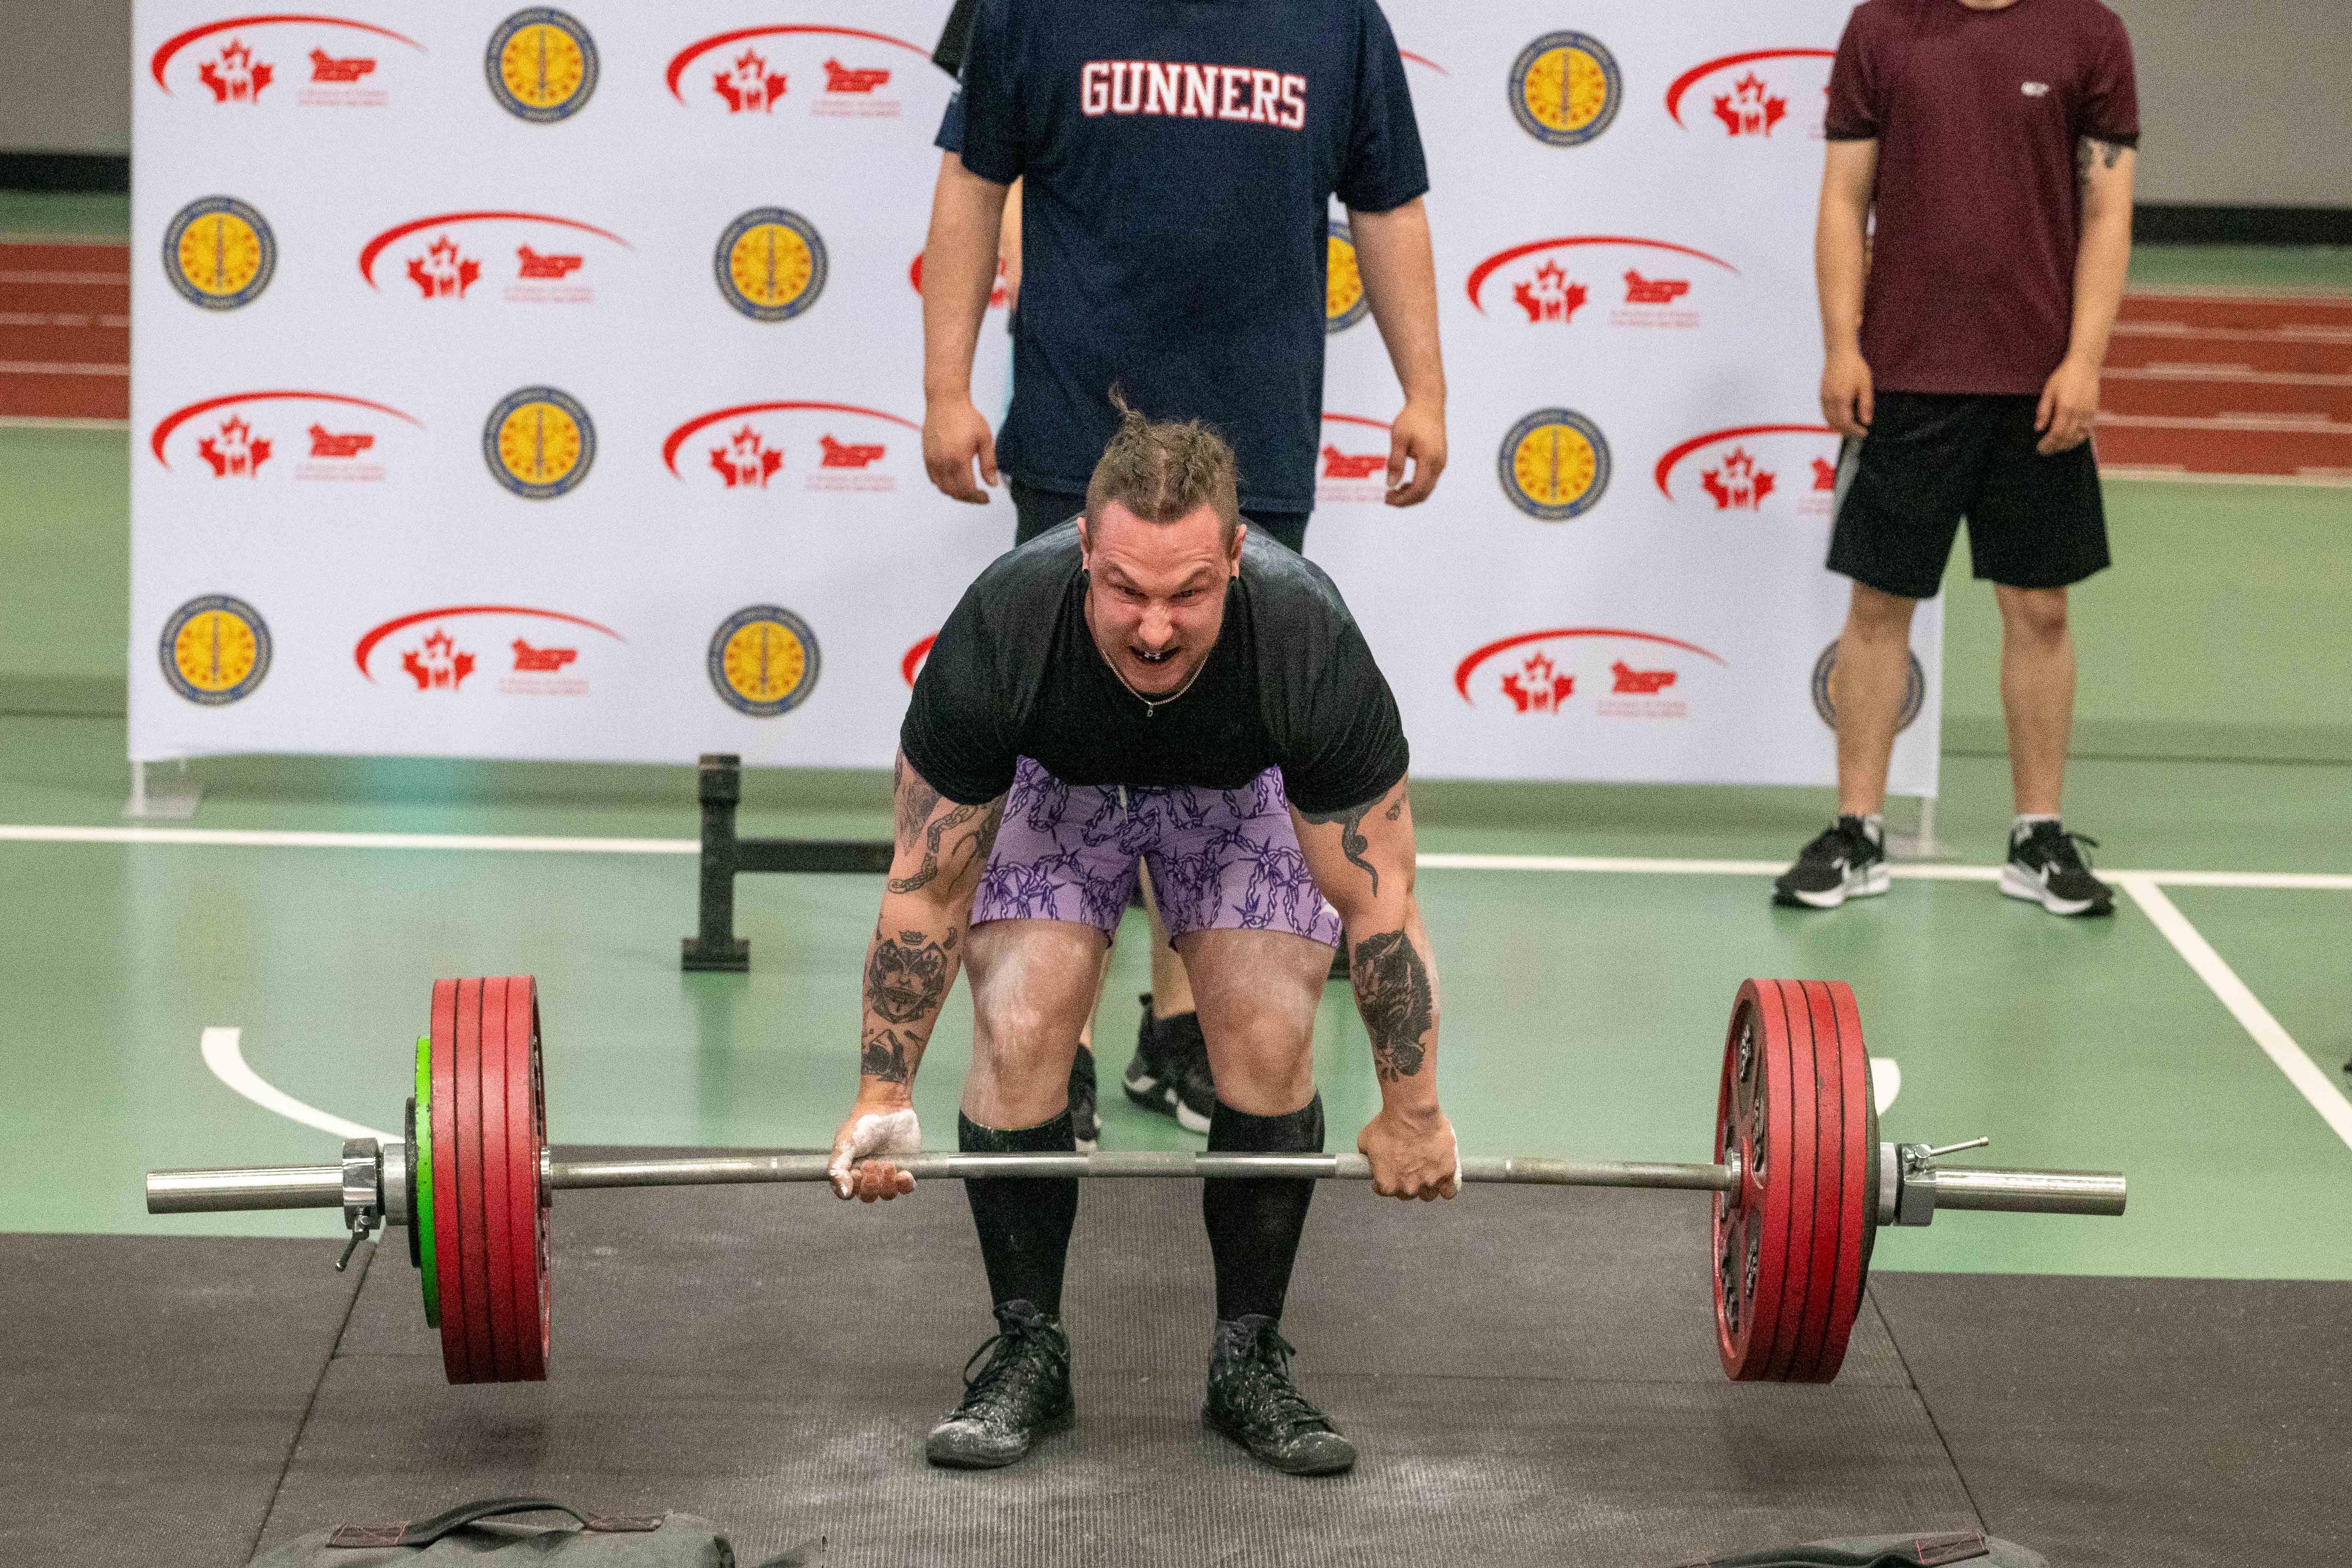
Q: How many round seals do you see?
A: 10